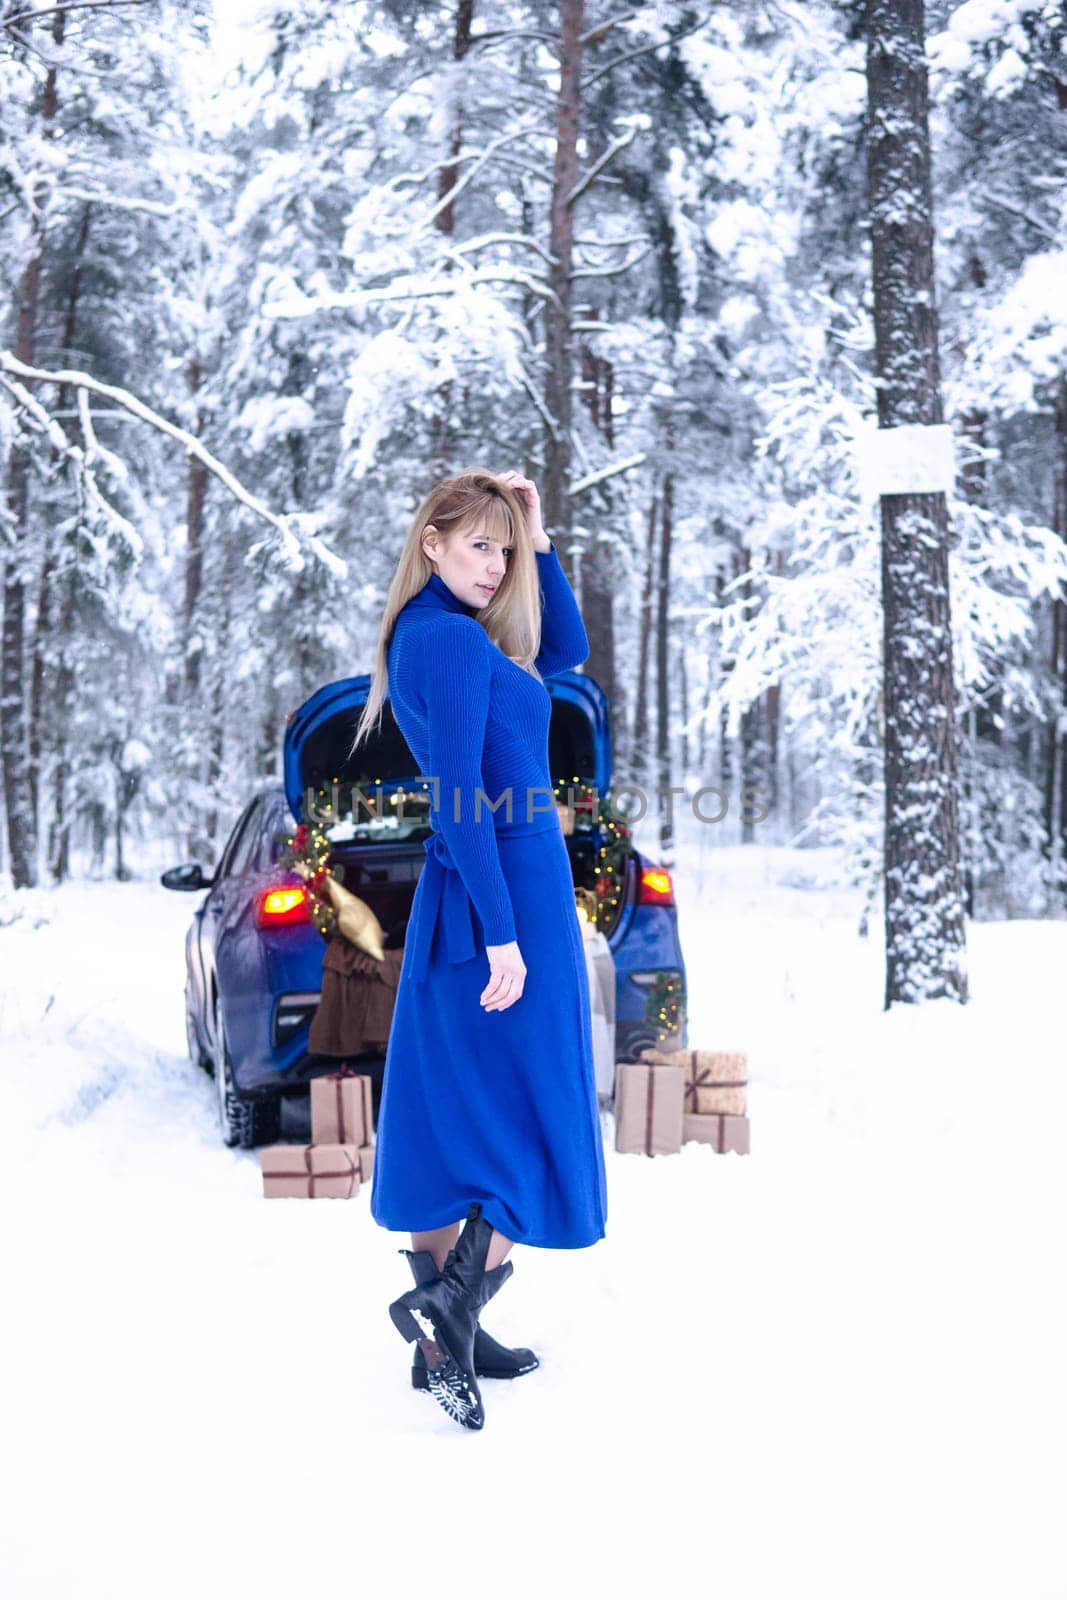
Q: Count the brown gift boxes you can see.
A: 6